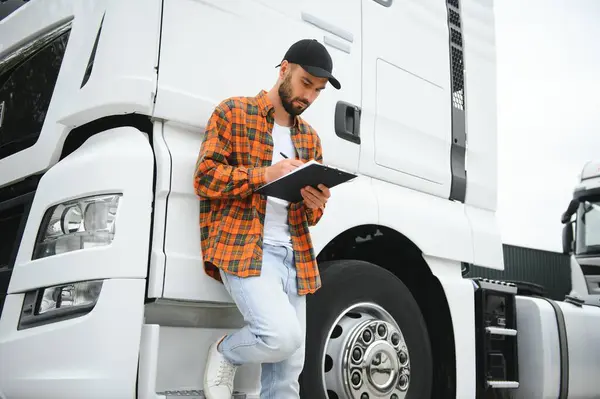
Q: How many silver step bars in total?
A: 2